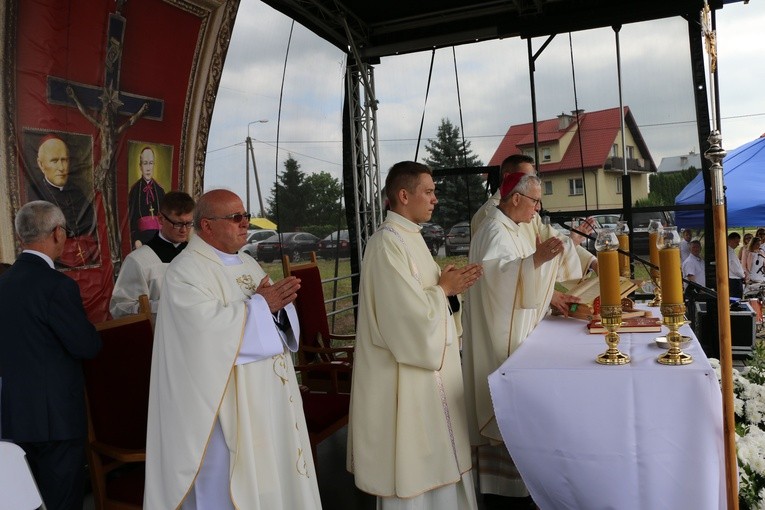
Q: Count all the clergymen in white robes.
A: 5